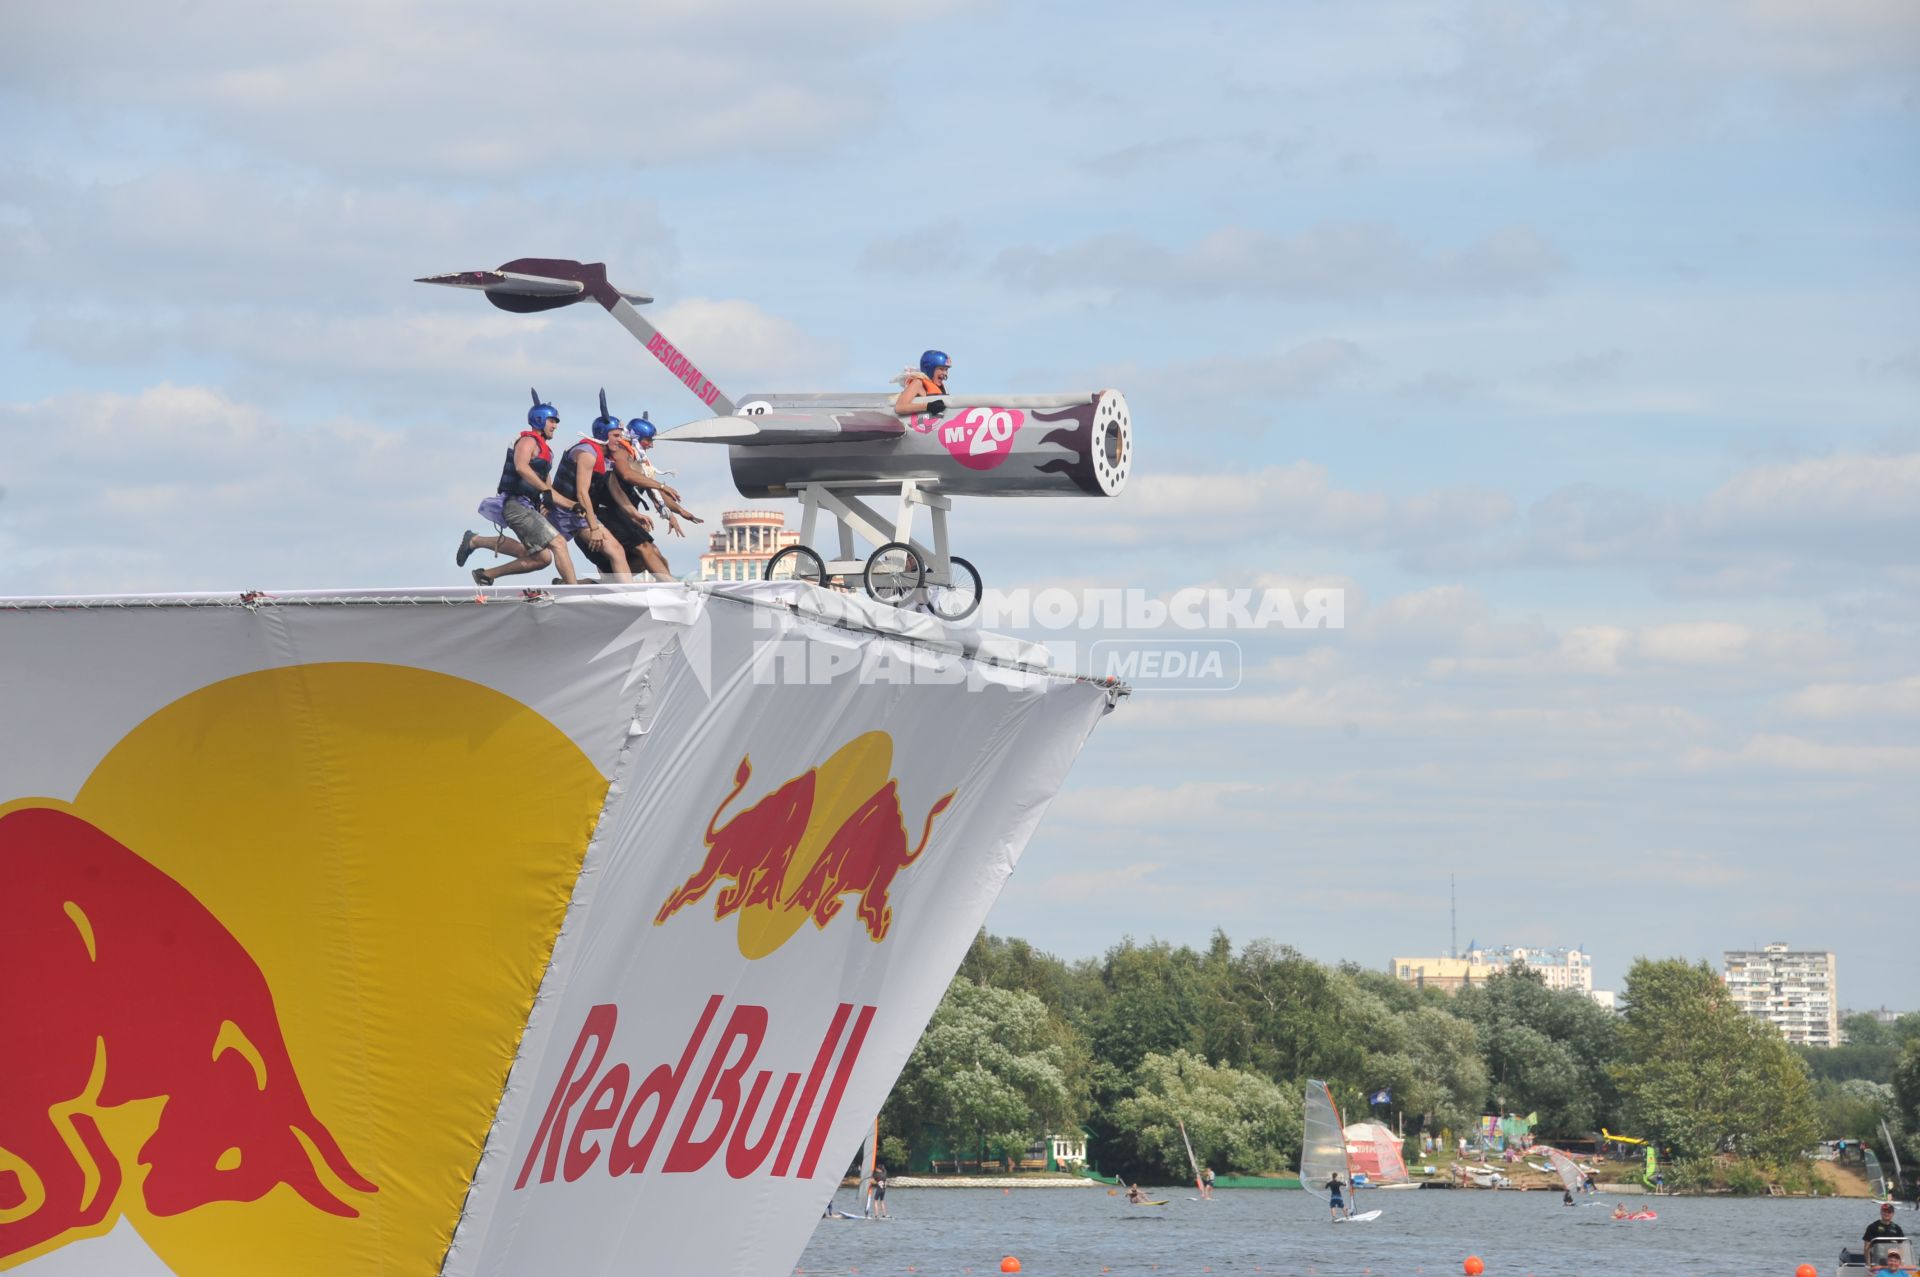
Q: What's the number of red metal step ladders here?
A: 0